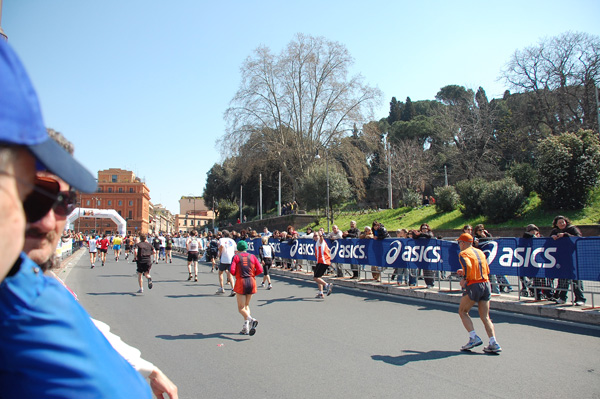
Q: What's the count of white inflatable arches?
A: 1